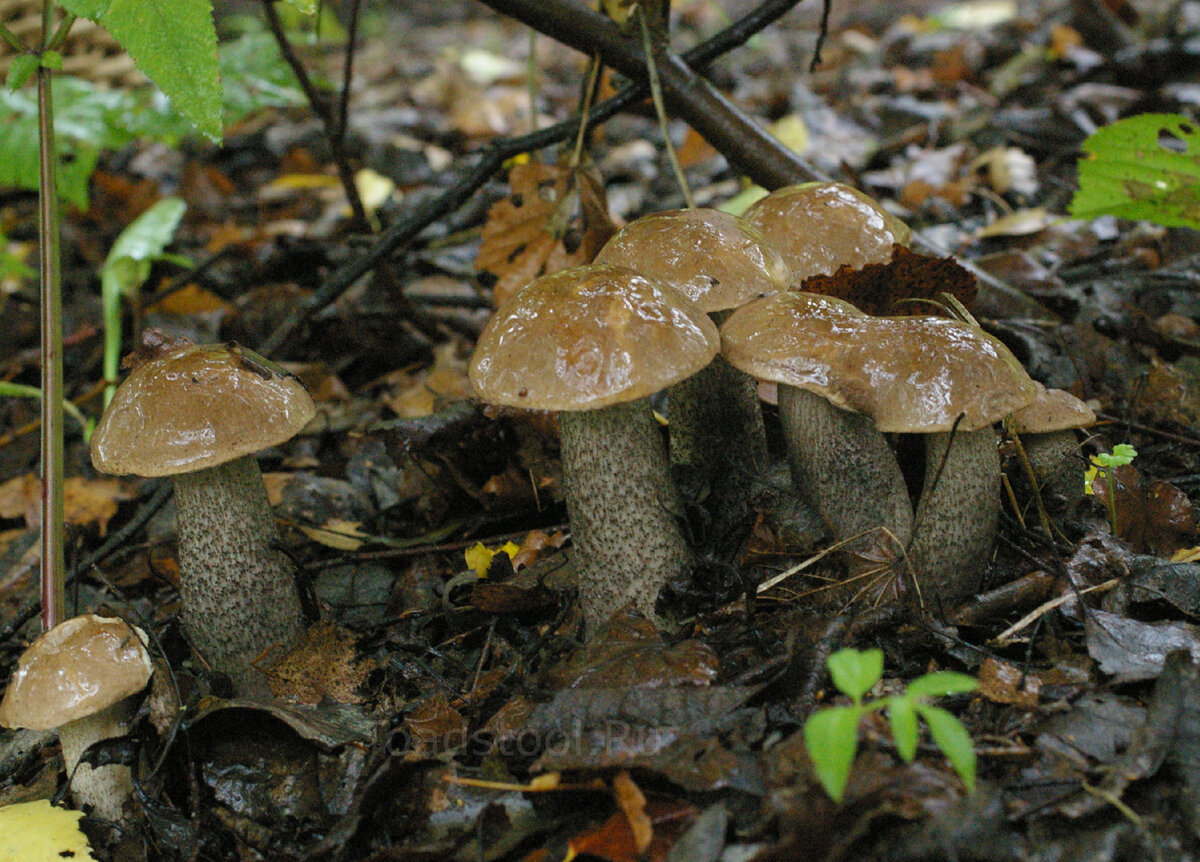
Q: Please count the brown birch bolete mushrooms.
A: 8